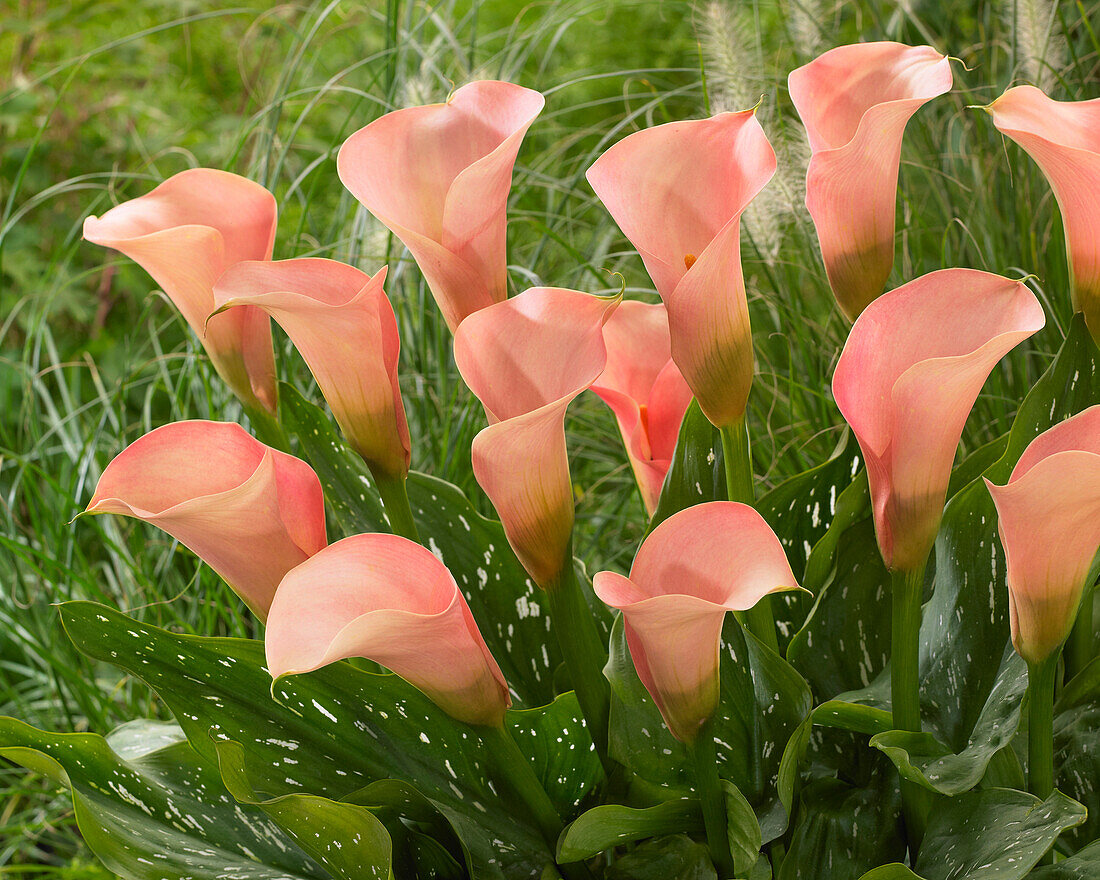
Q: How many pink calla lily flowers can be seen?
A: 13